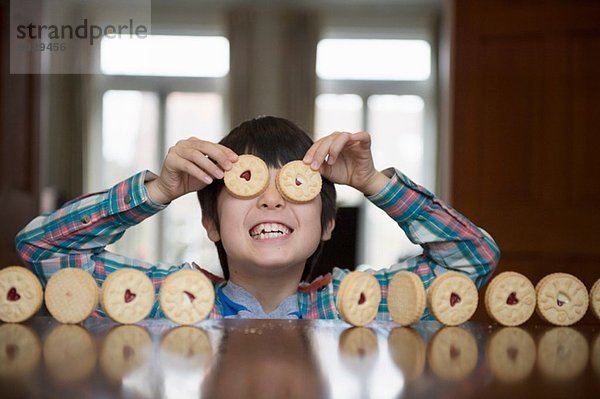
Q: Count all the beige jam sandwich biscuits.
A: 12